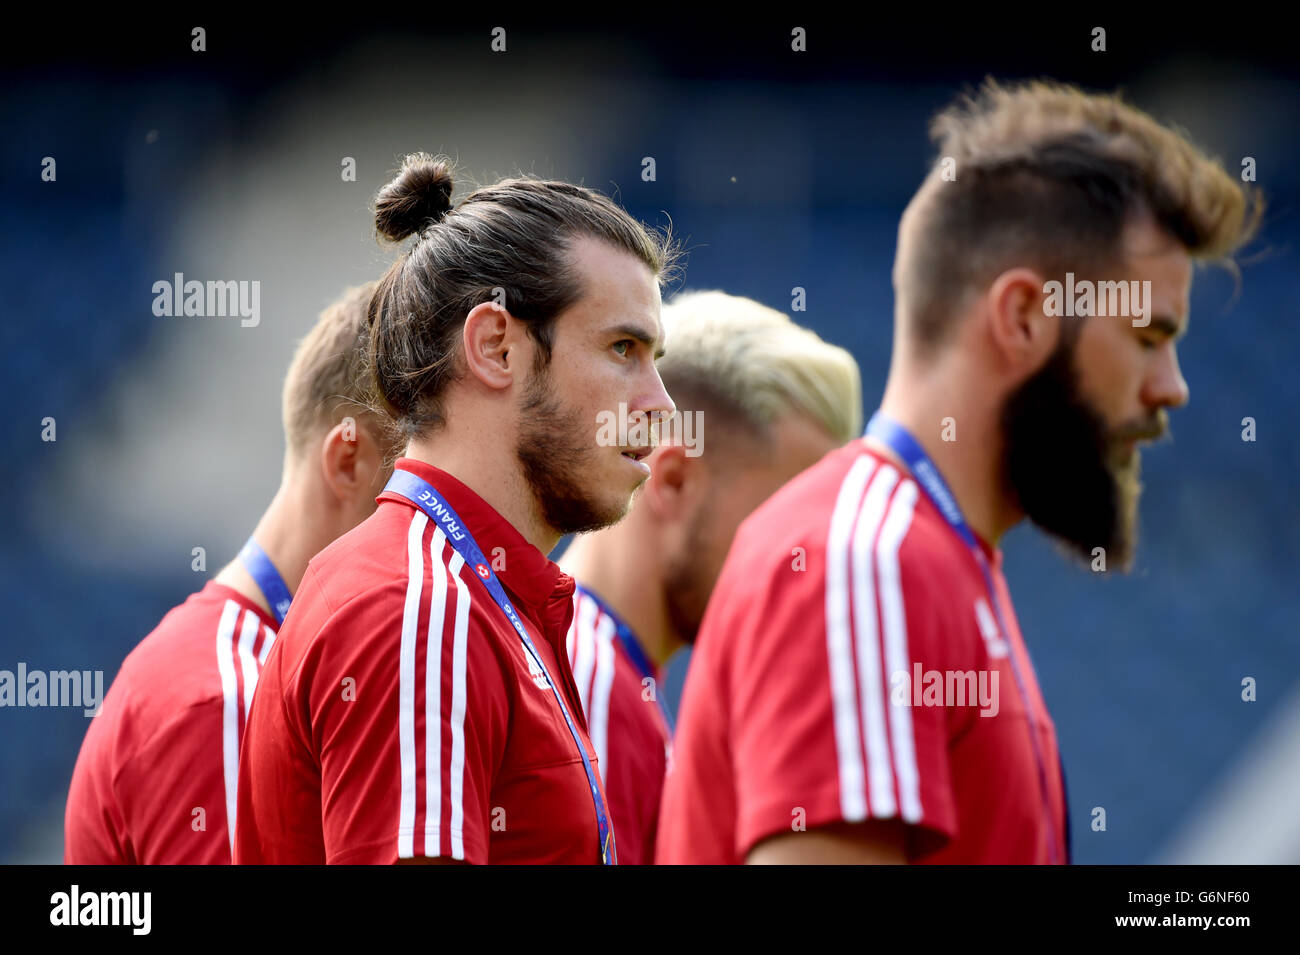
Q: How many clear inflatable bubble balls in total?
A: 0